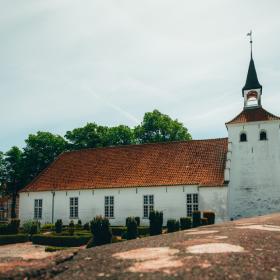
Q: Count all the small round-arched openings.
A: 2